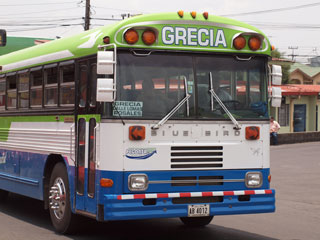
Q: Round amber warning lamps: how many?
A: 4